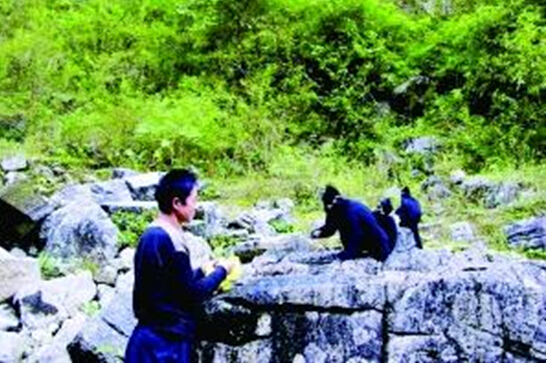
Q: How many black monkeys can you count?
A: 3